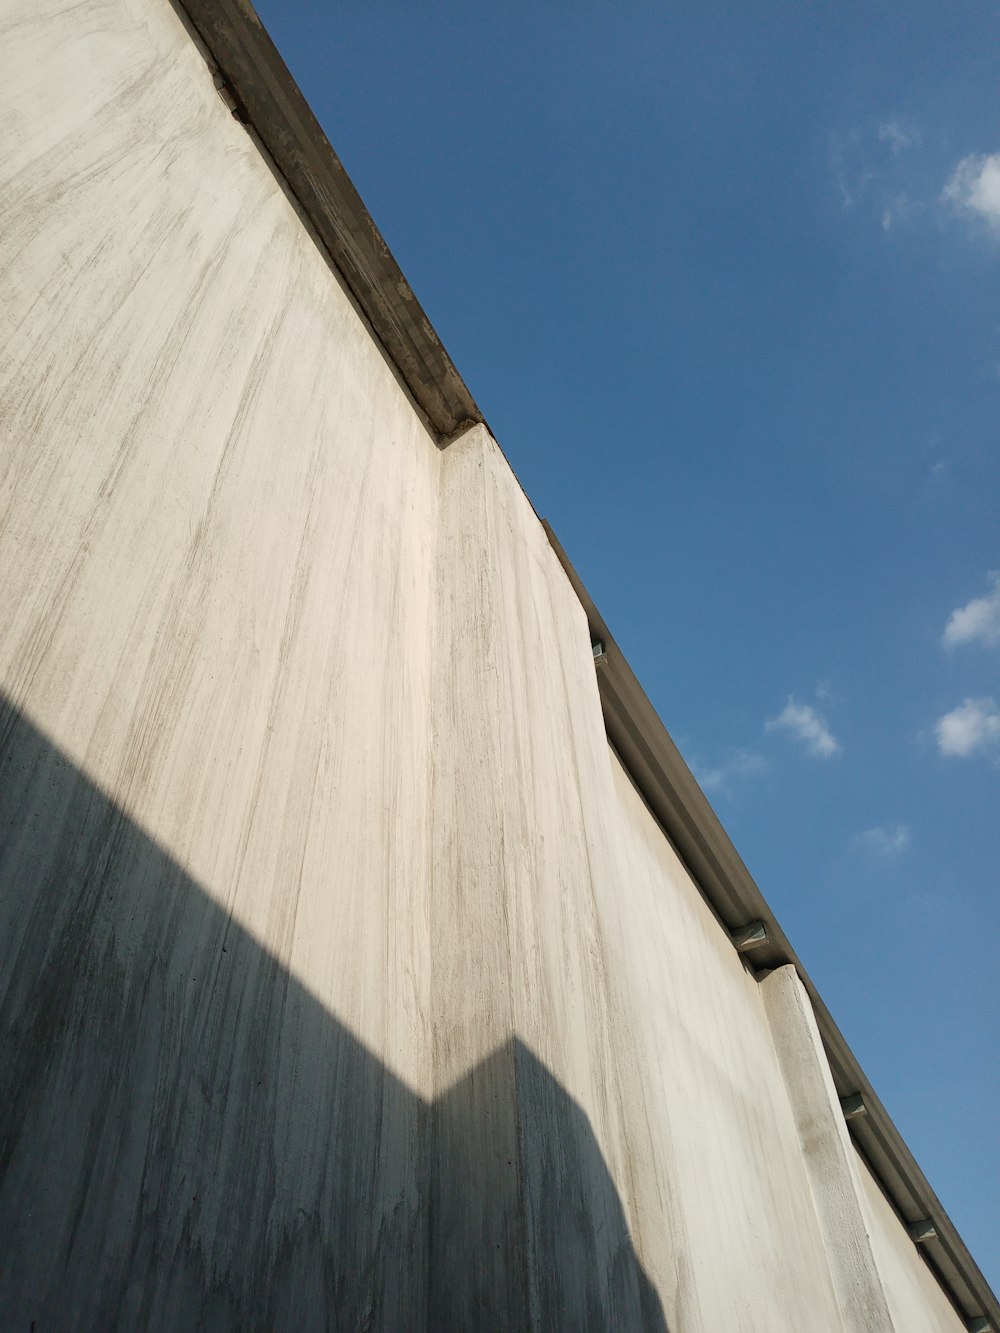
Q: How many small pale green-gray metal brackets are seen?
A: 5